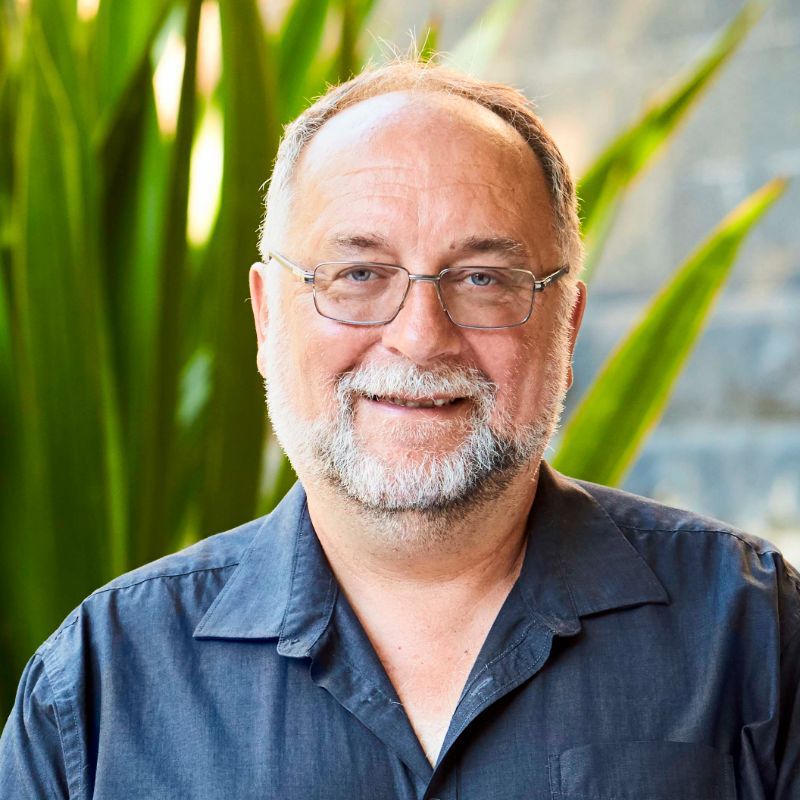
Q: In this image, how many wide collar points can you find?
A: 2